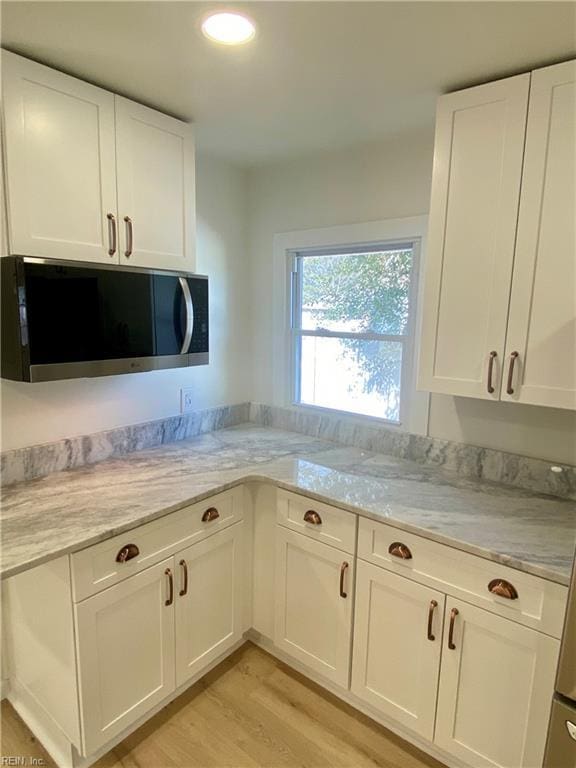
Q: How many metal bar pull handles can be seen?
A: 9